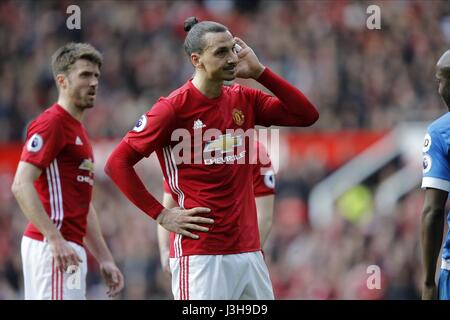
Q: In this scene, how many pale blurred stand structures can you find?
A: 2